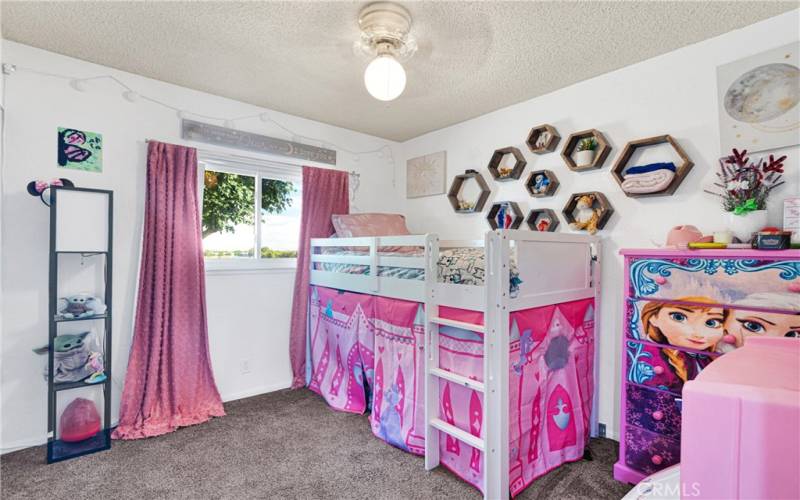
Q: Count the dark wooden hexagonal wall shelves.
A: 9